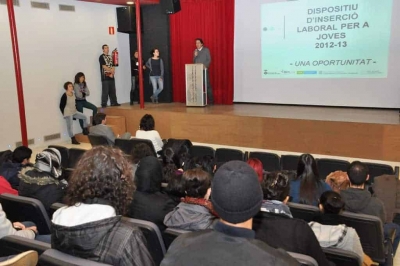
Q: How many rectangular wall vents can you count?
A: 5